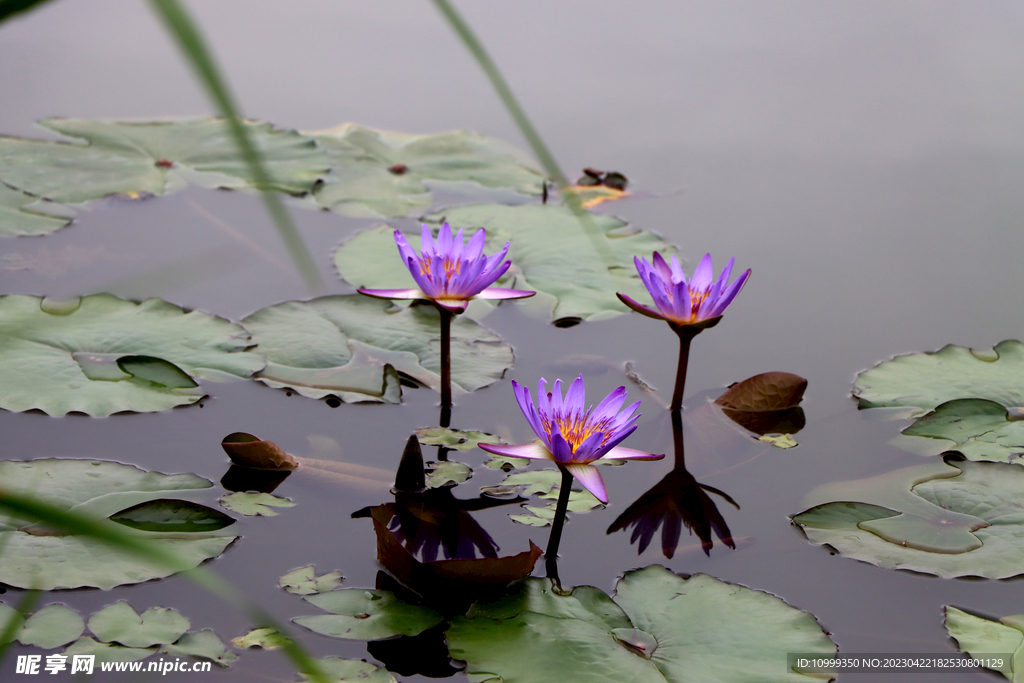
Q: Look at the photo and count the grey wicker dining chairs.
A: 0